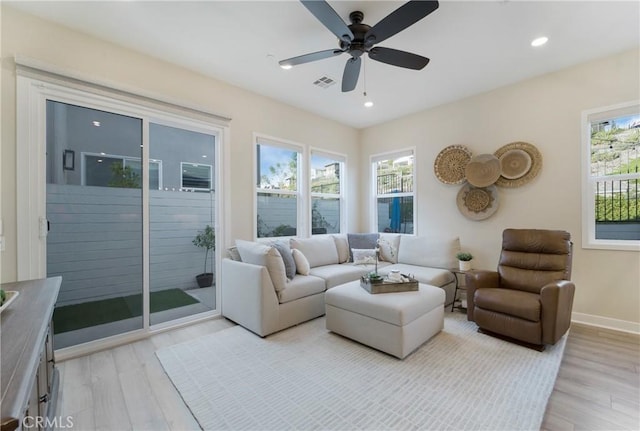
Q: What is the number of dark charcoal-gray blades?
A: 5